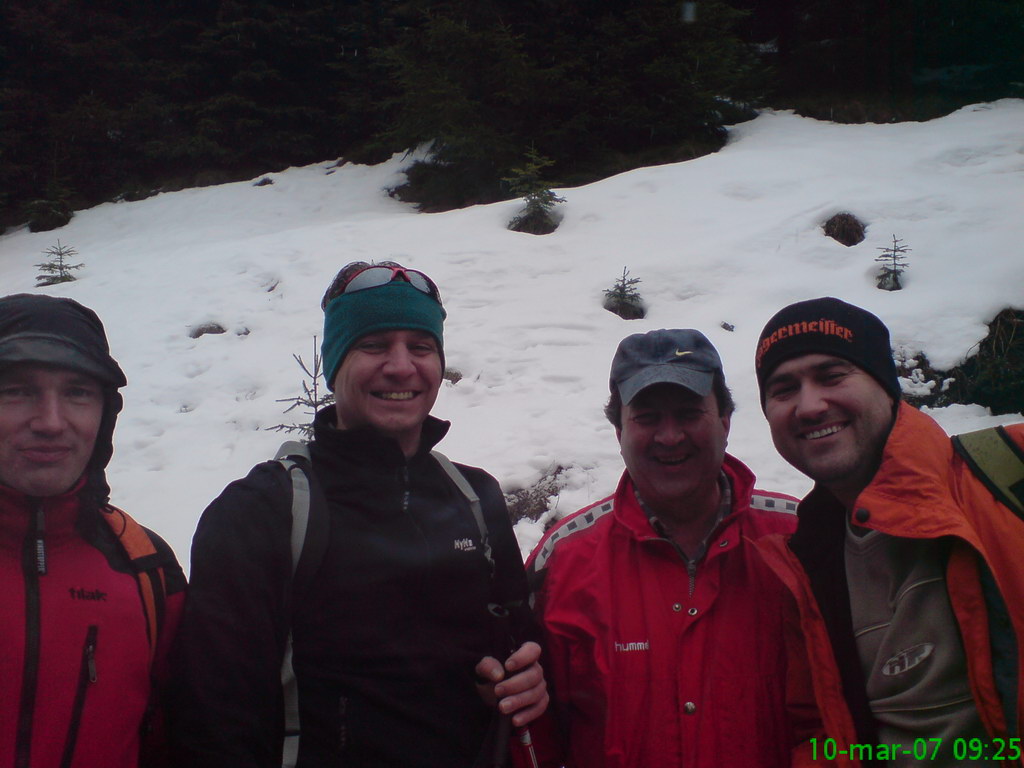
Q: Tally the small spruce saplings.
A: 5